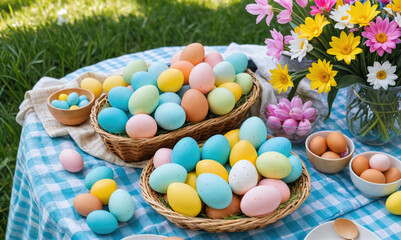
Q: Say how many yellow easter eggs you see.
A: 13